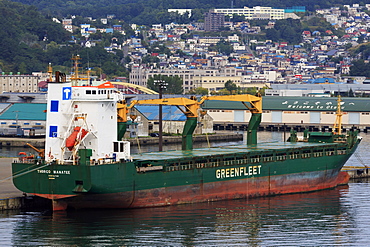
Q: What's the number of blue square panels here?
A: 3